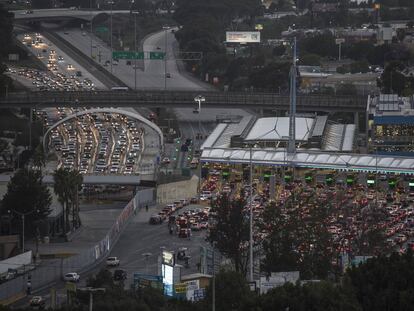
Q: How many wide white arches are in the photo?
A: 1